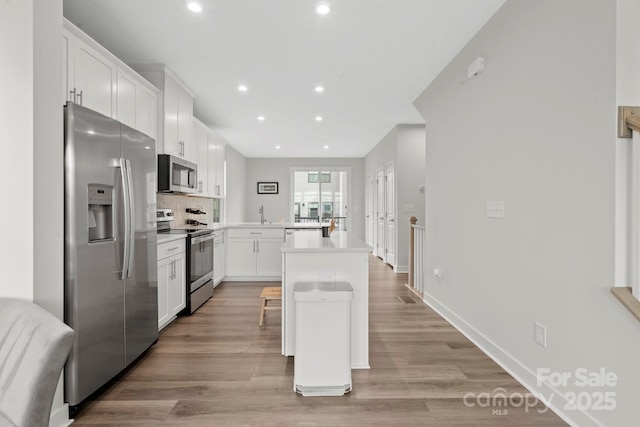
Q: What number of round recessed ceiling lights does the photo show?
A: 8